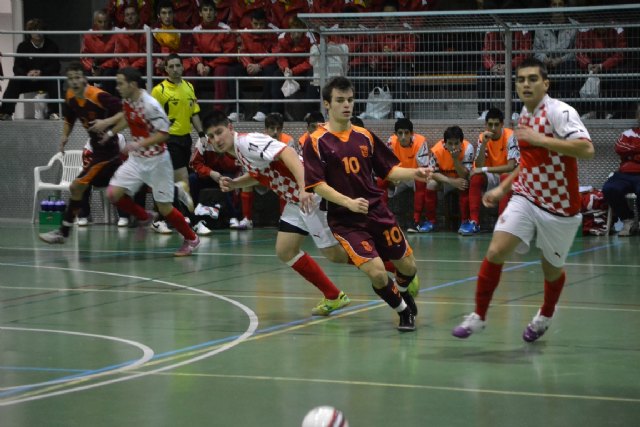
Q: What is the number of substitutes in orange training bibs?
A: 5